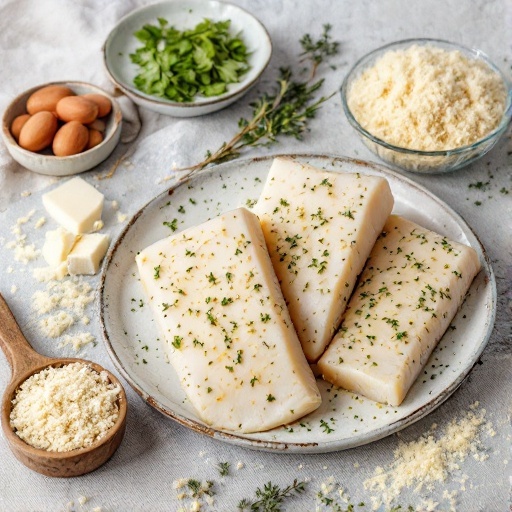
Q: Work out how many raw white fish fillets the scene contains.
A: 3